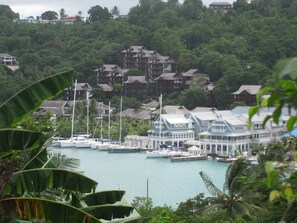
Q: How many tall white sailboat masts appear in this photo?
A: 6